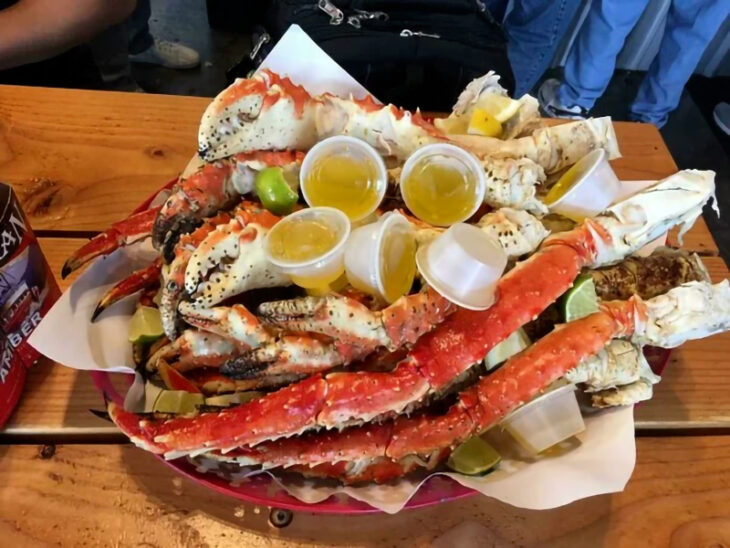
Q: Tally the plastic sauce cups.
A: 7